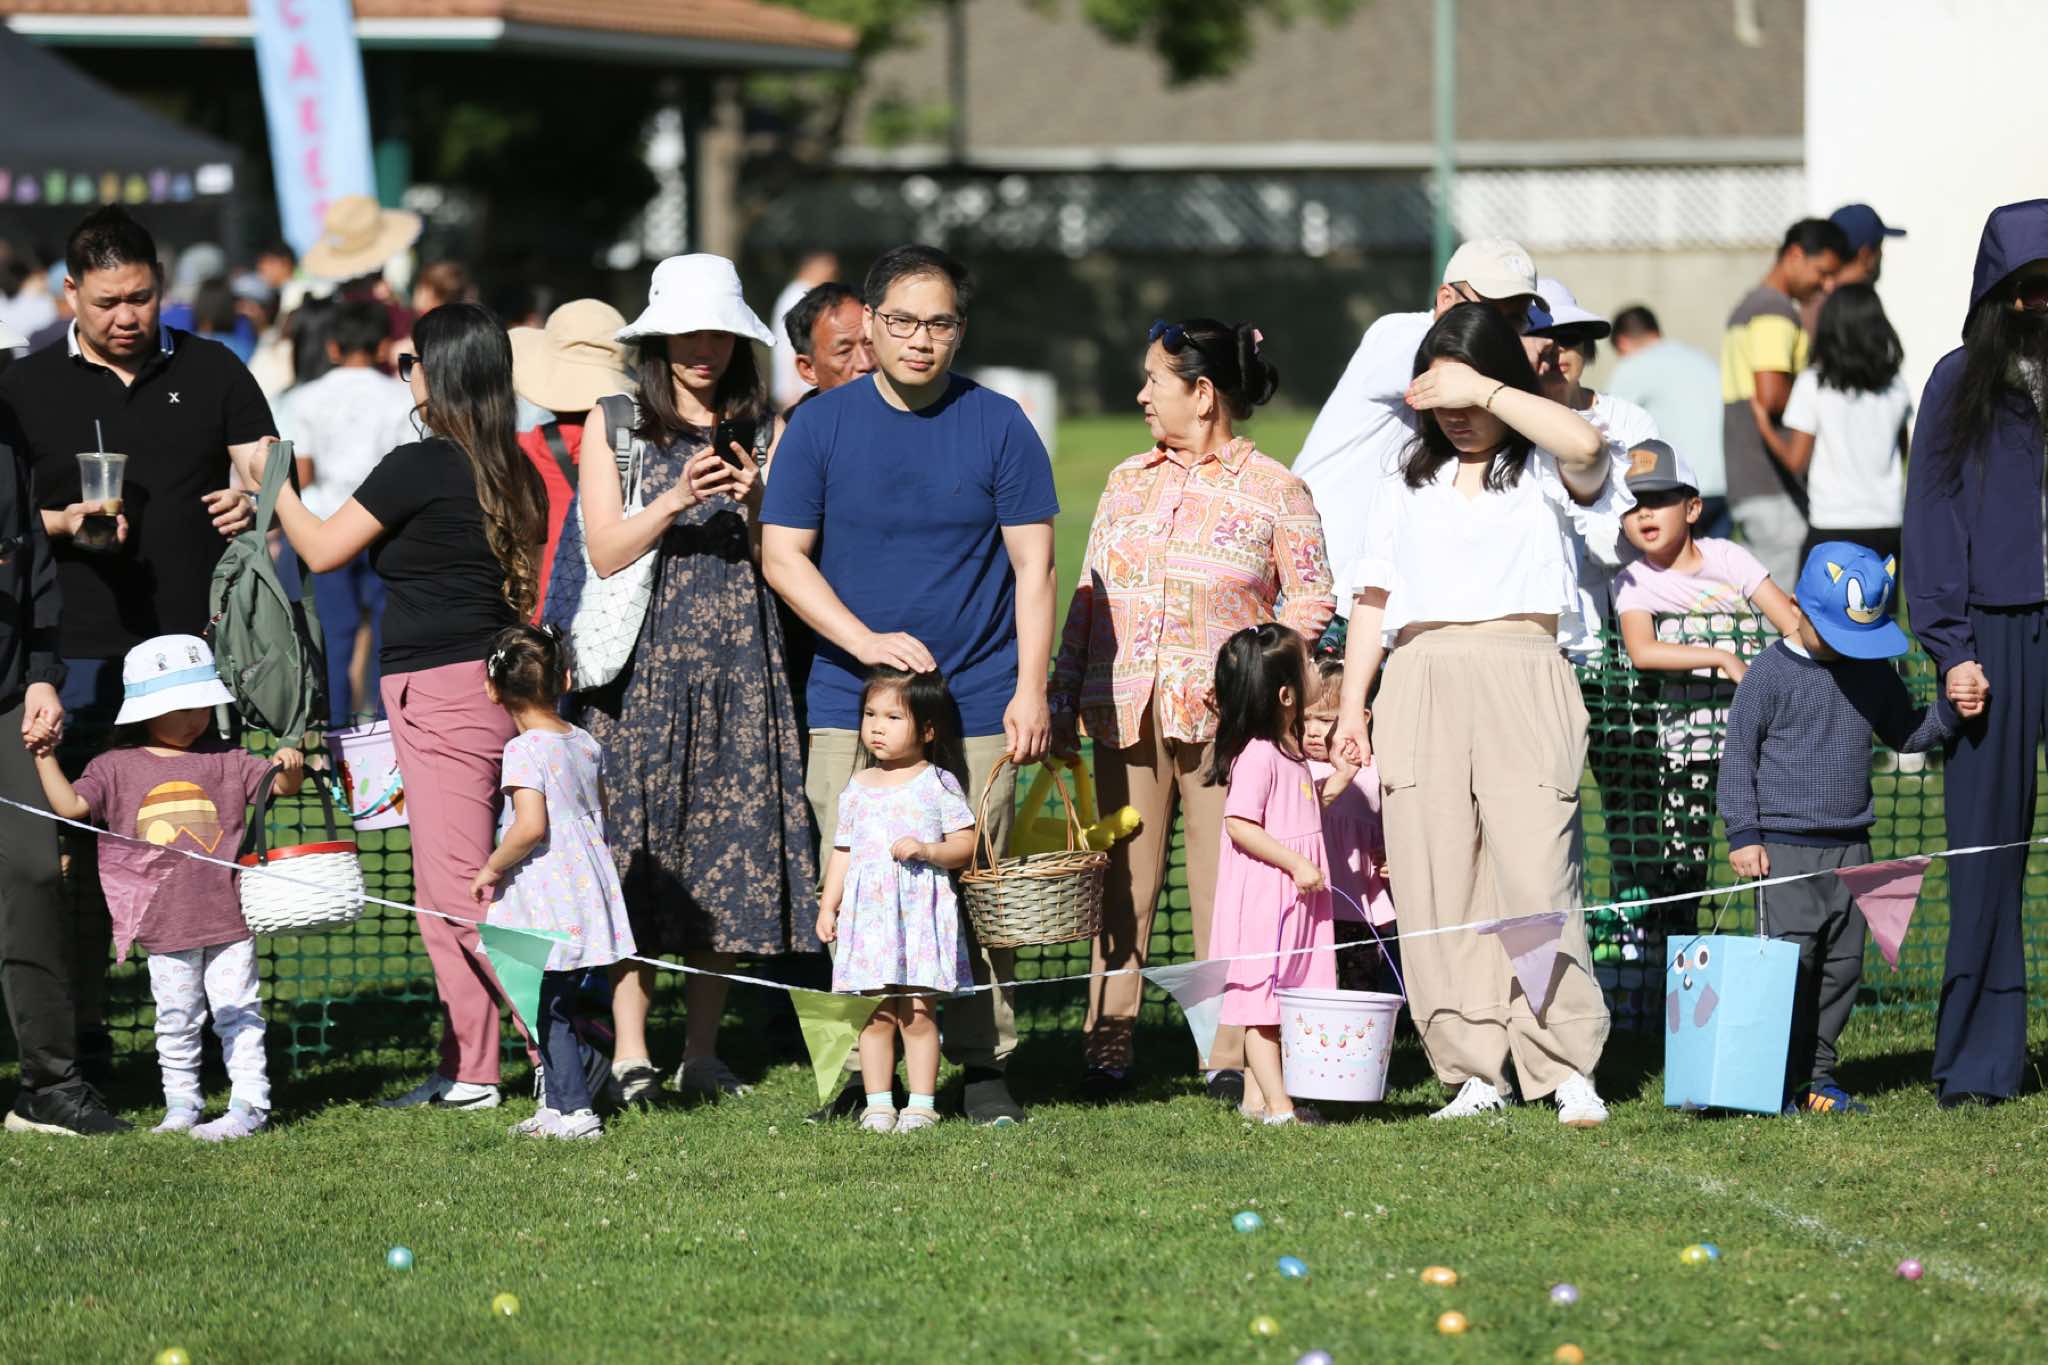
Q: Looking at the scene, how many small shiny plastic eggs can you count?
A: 14